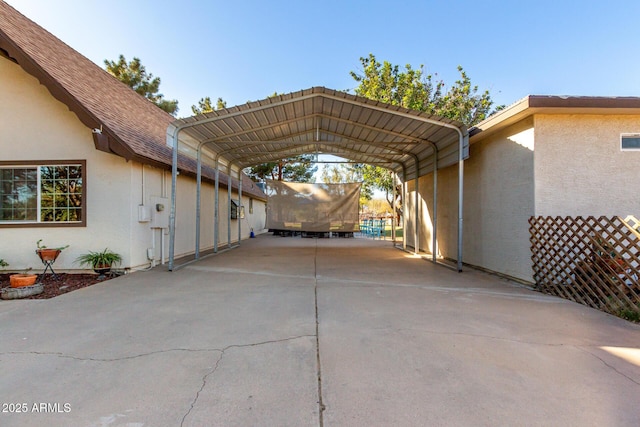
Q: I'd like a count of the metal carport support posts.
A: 10